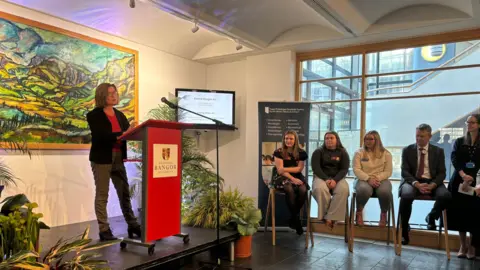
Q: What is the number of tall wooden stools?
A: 4